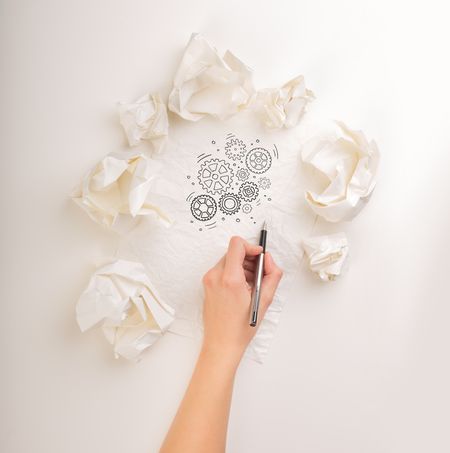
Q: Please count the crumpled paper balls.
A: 7